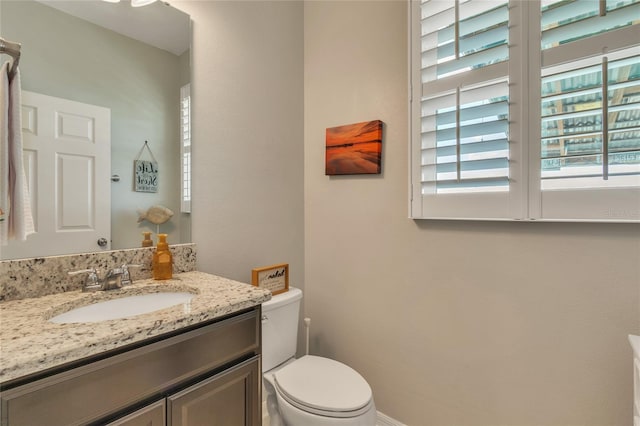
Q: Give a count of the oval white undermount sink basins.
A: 1